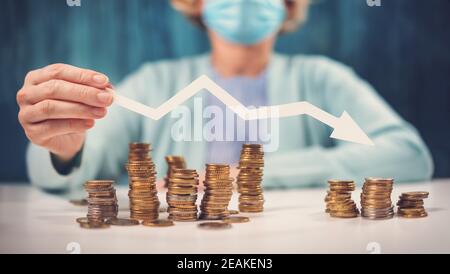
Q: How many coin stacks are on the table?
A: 9